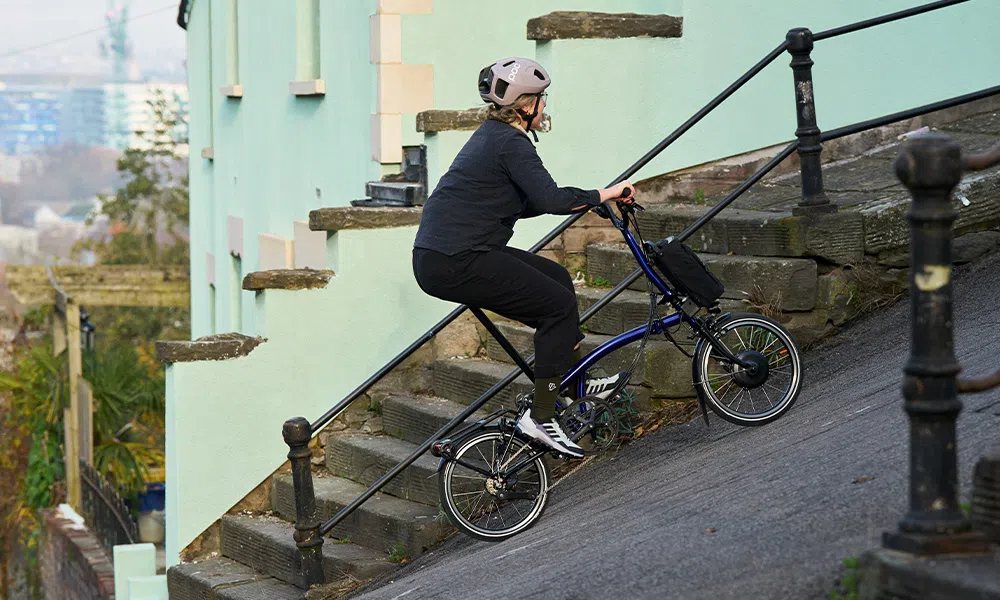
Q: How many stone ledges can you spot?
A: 5